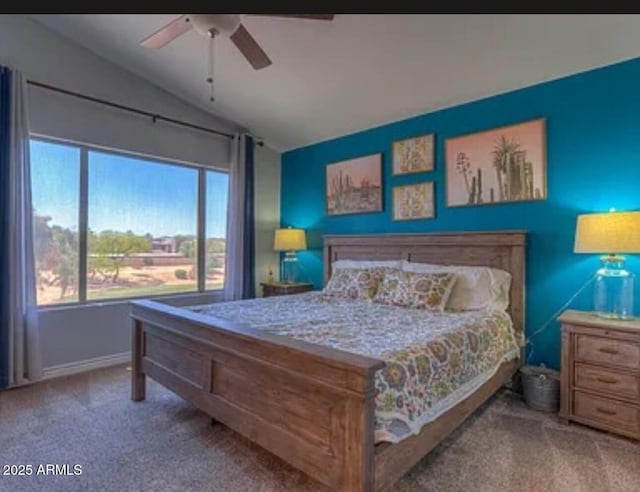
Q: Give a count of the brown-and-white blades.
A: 3